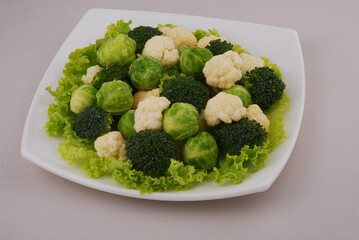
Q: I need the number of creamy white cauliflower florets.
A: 11